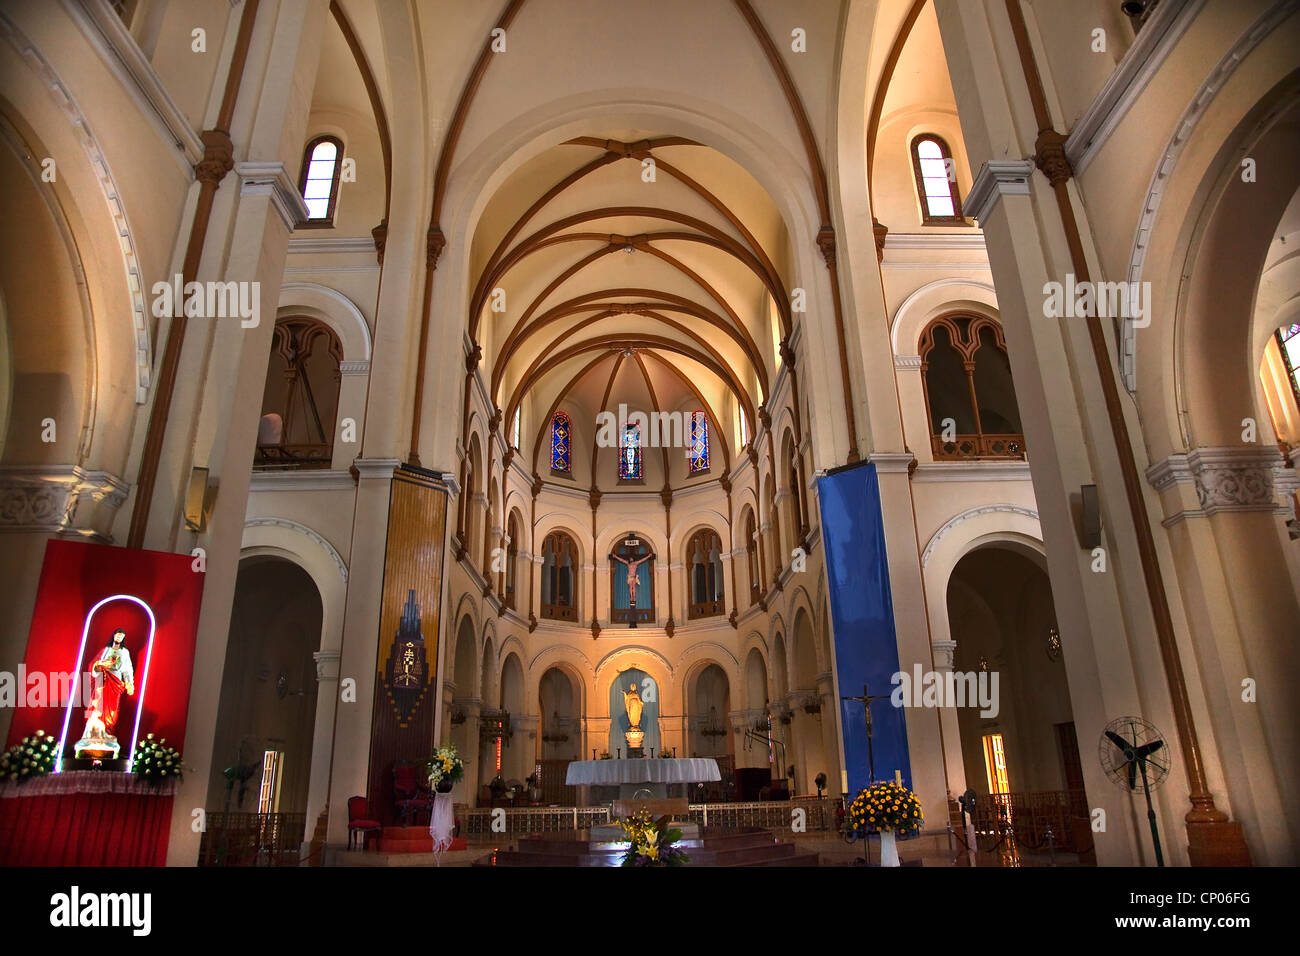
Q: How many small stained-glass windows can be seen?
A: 3